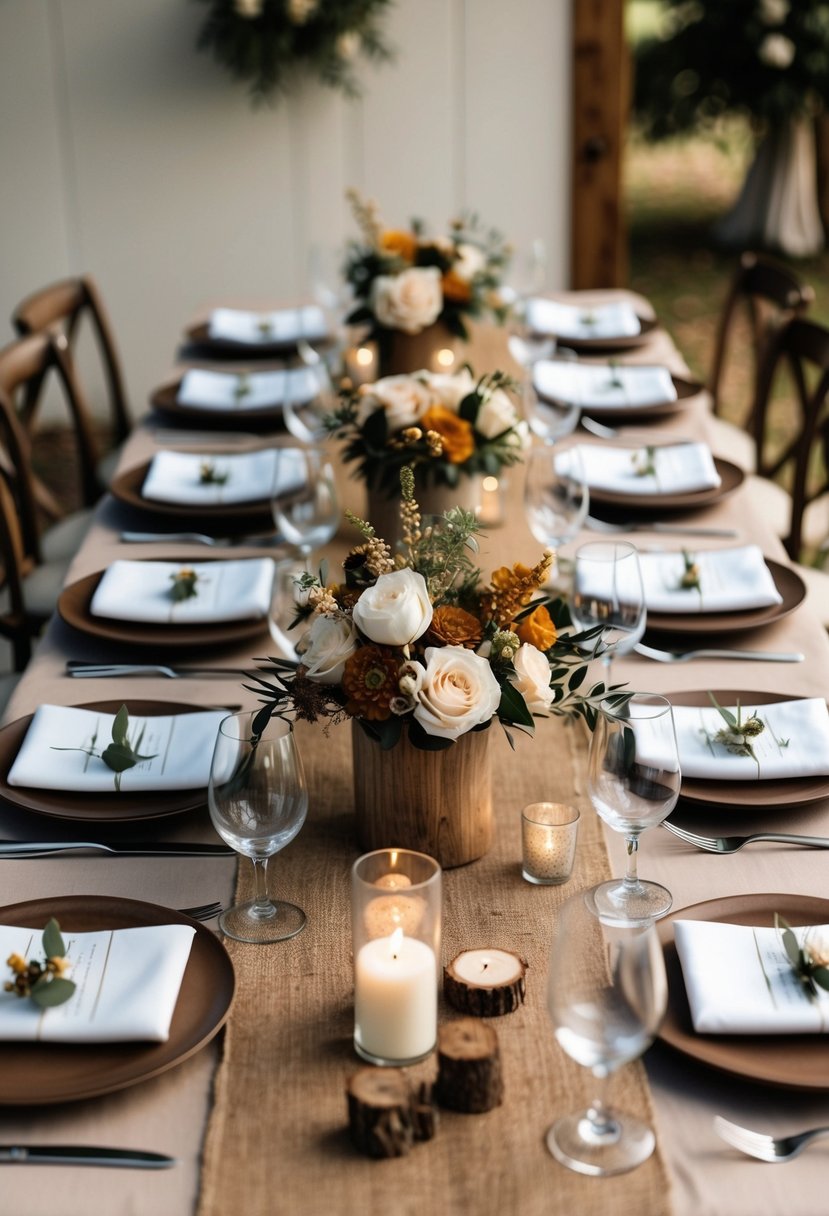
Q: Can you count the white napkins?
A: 12